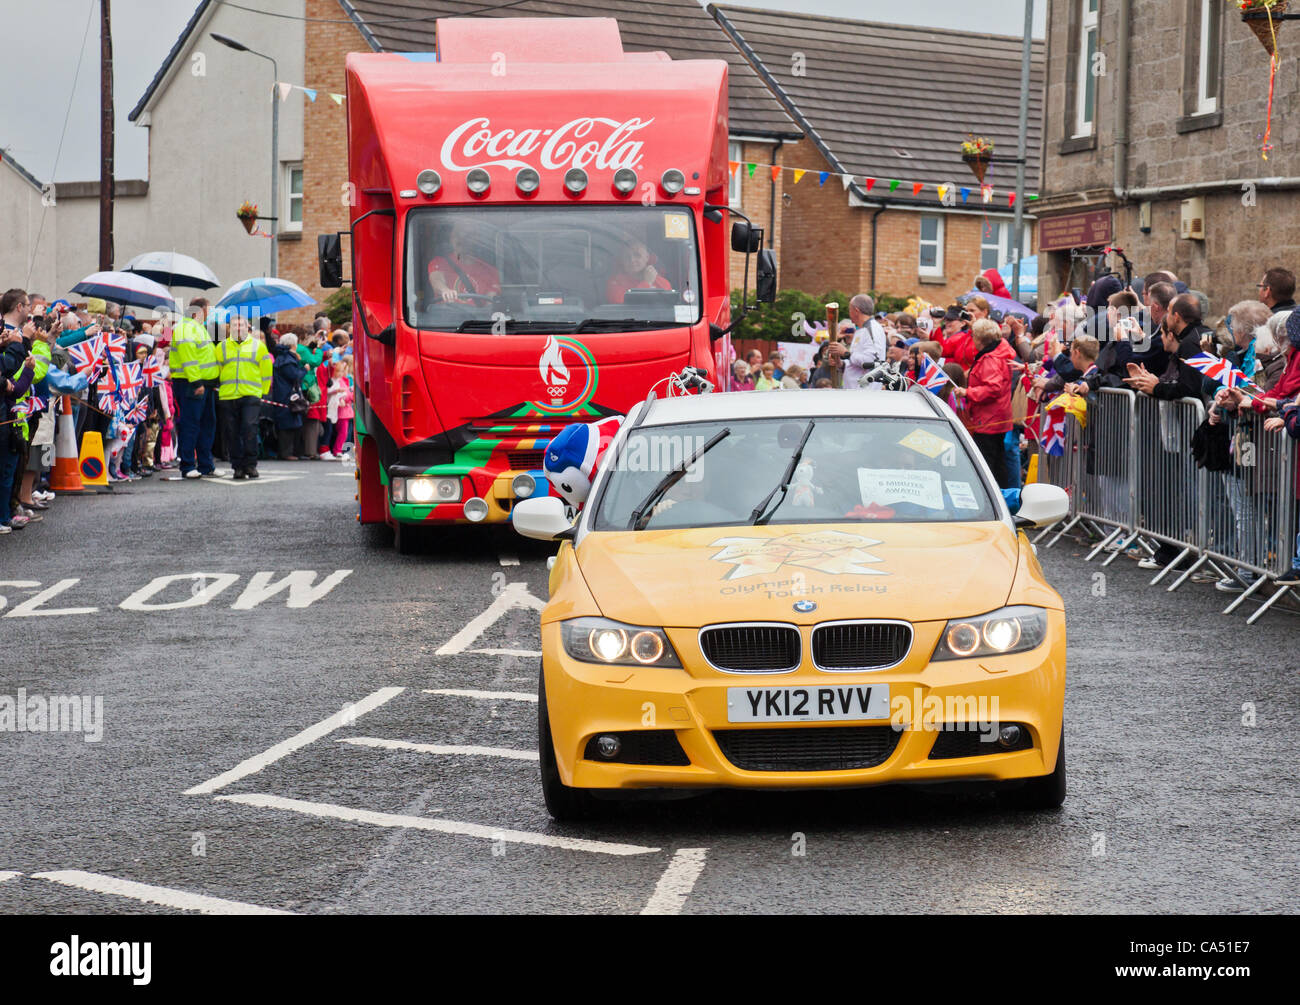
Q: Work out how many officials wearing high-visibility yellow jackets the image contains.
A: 2